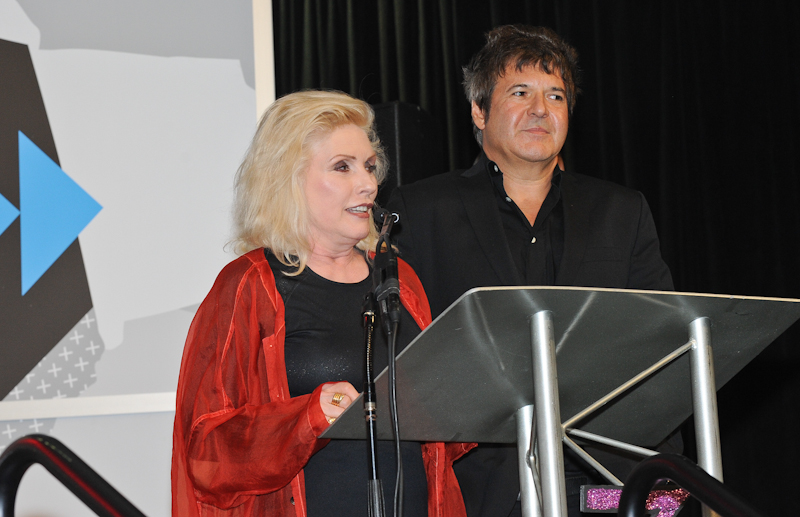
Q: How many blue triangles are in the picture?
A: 2